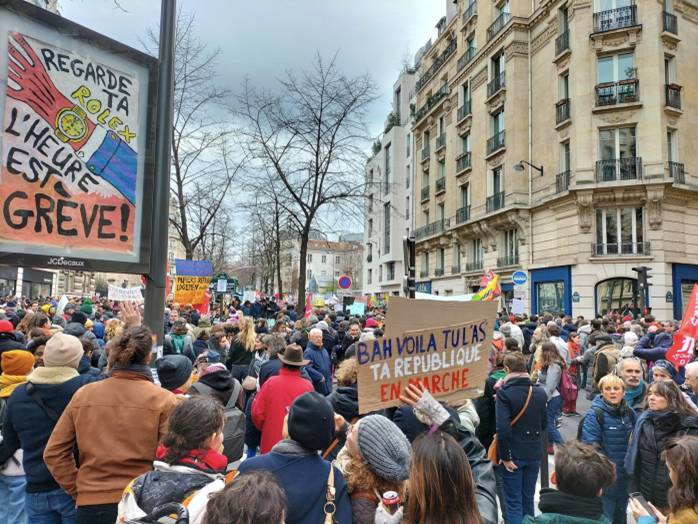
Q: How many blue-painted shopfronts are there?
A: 2